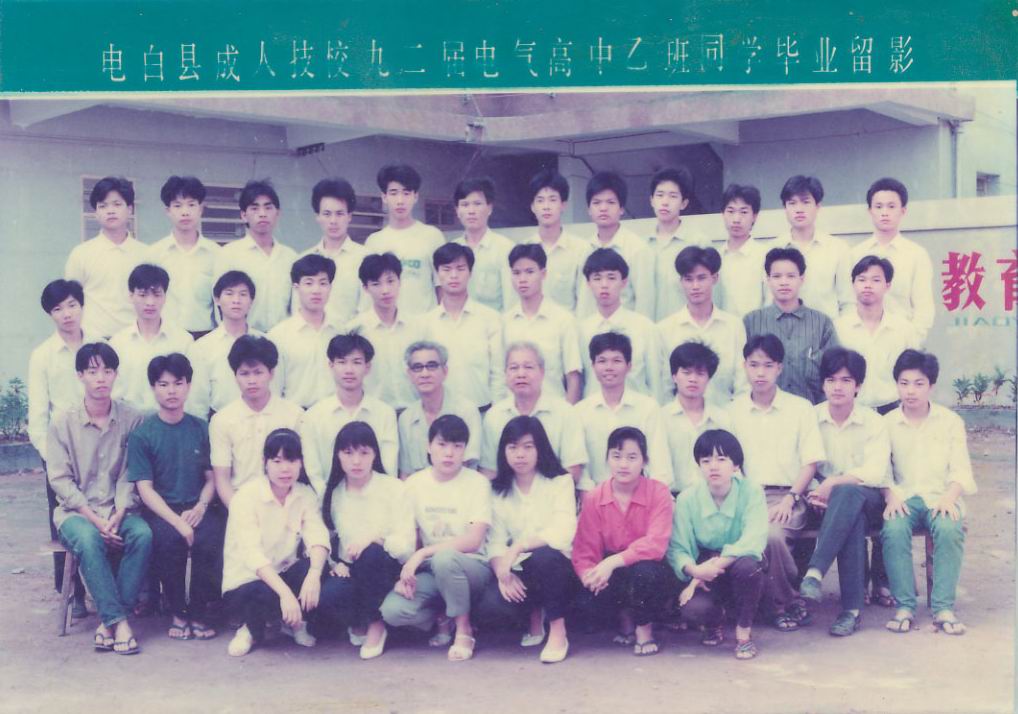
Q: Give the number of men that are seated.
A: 11